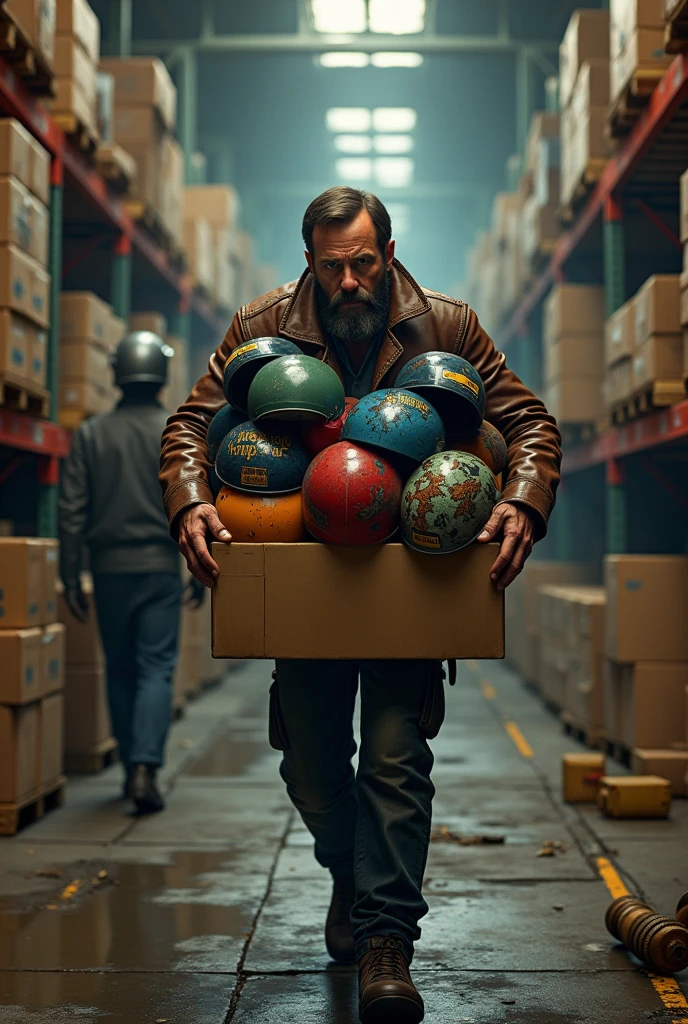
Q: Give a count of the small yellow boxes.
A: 2